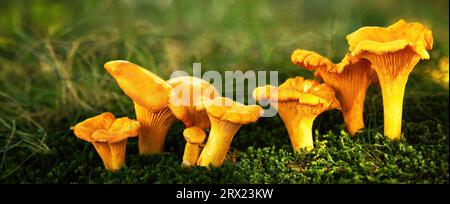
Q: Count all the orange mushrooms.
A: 8